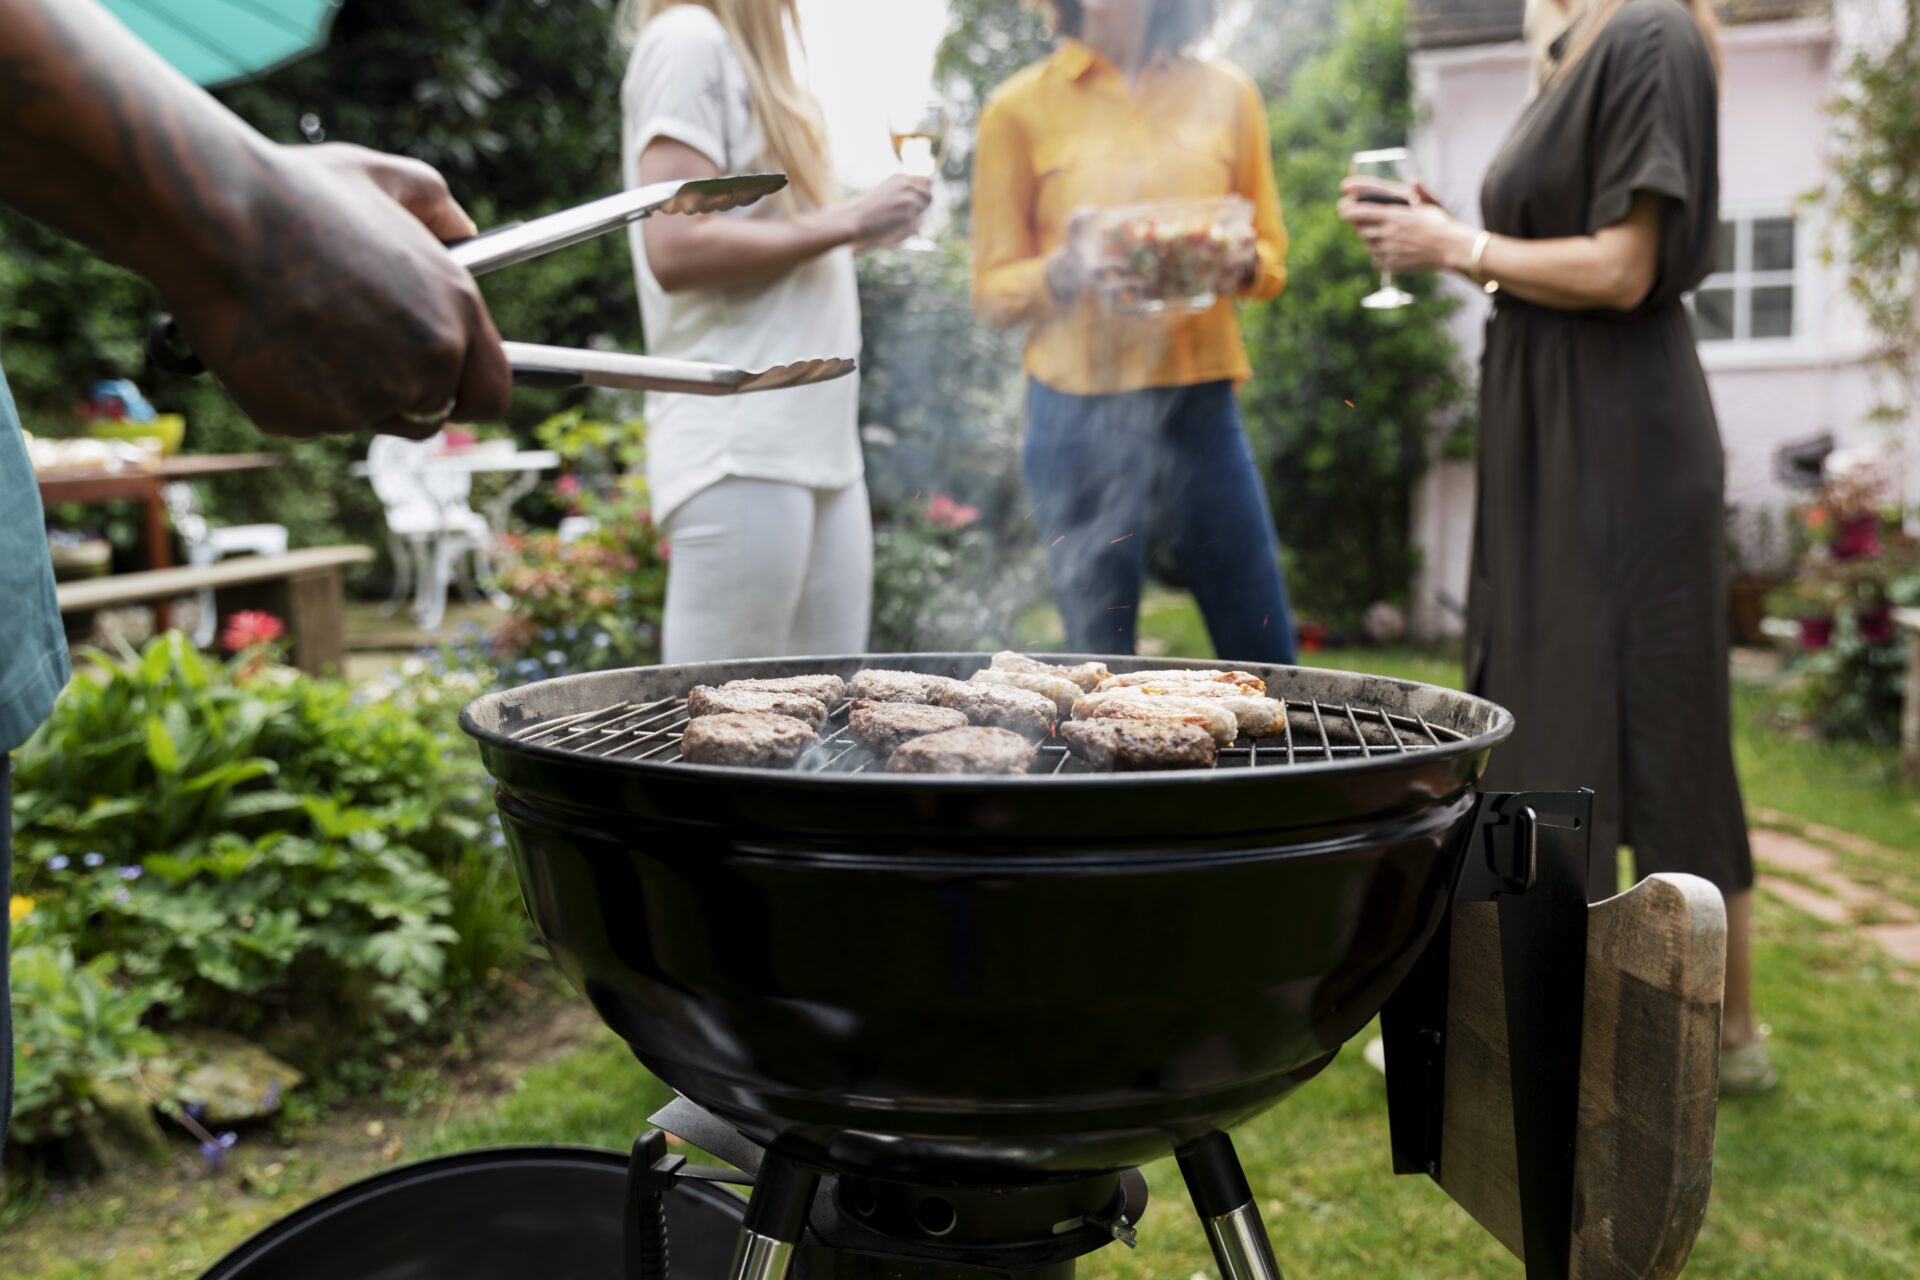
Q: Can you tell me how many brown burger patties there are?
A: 8